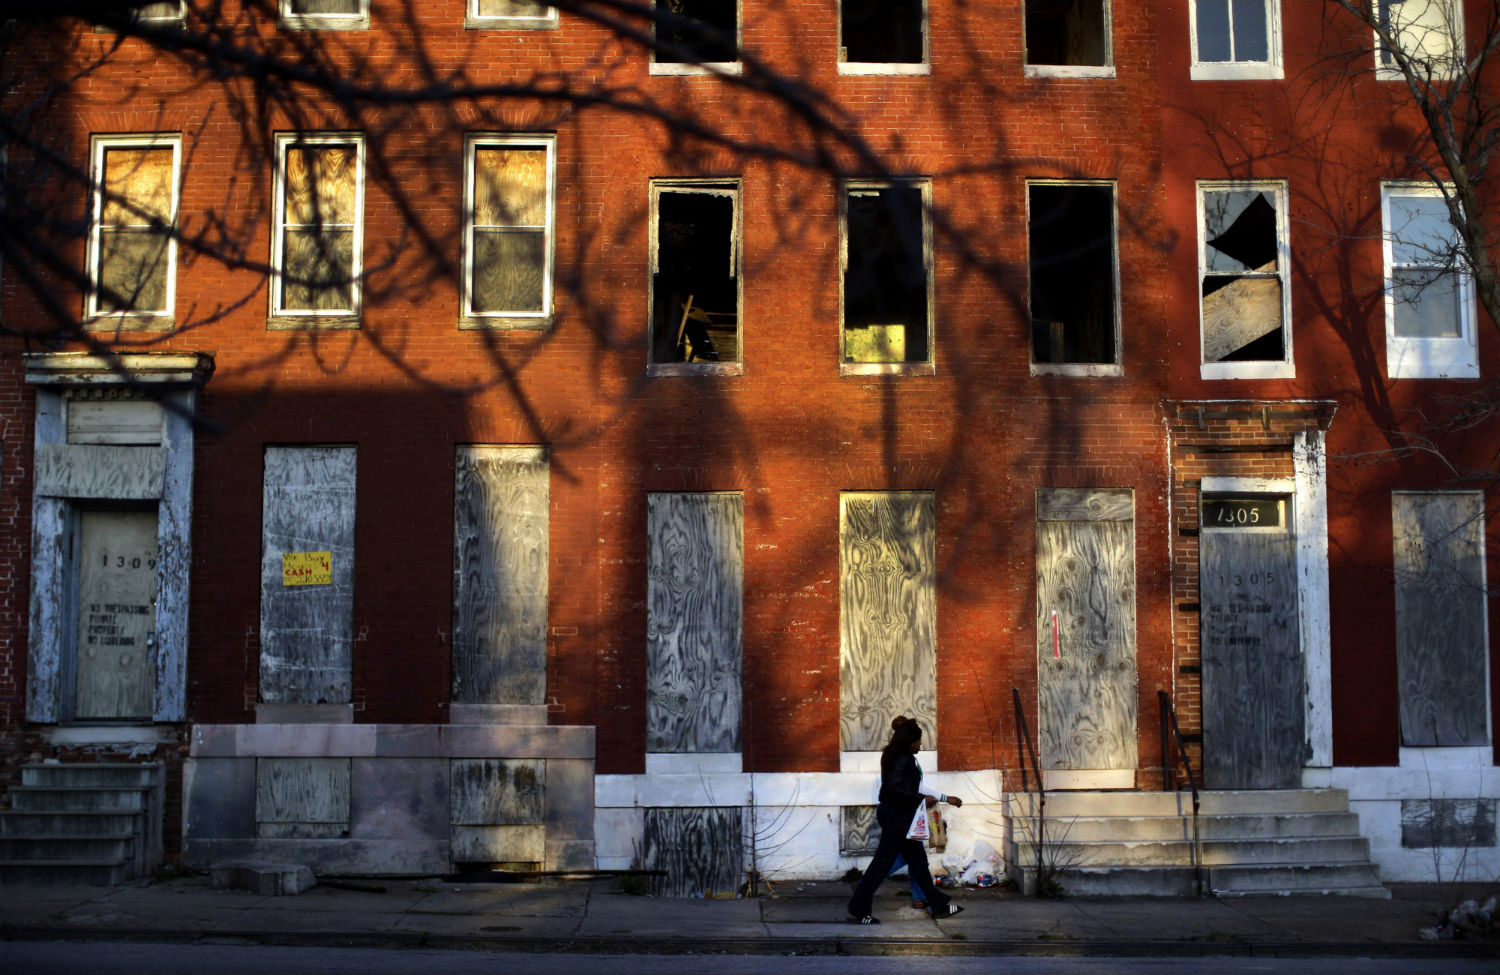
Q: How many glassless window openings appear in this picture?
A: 6